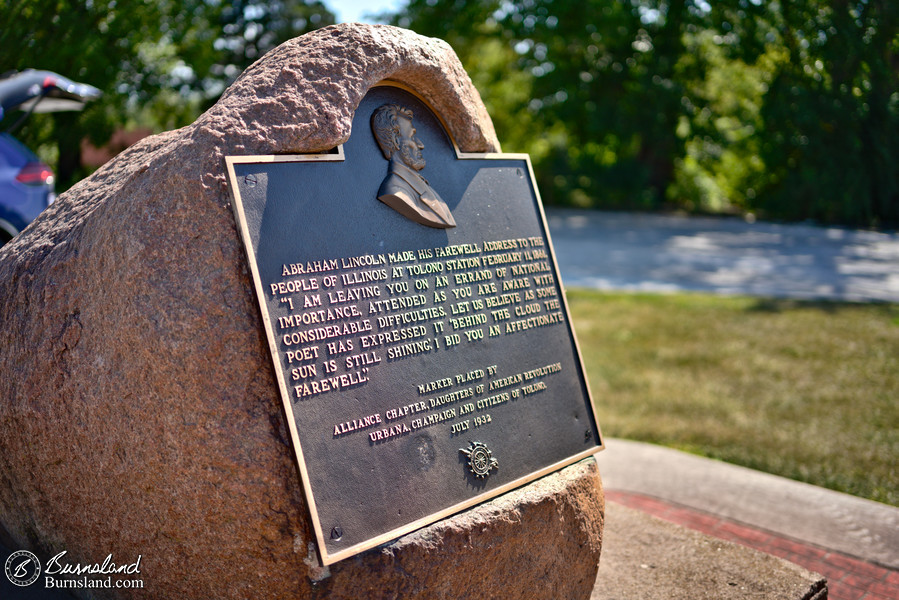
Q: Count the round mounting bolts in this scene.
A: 4